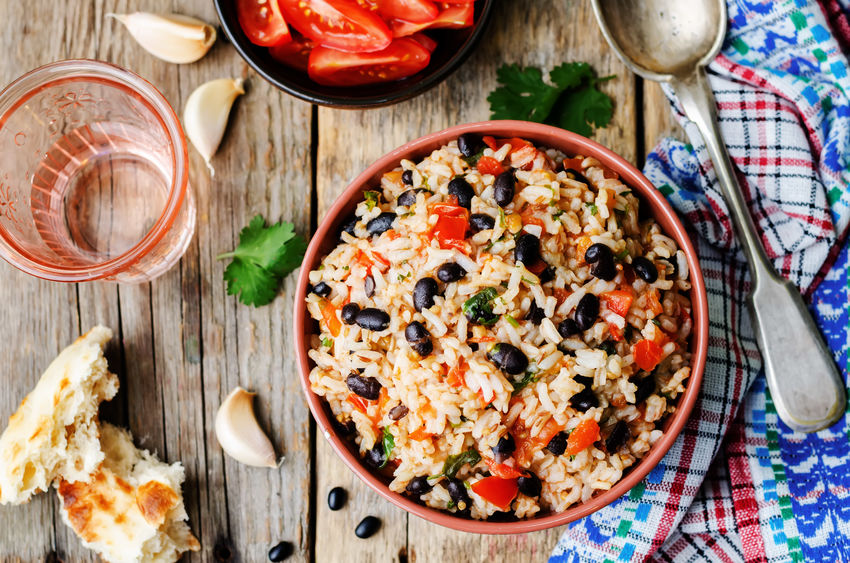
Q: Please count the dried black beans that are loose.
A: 3